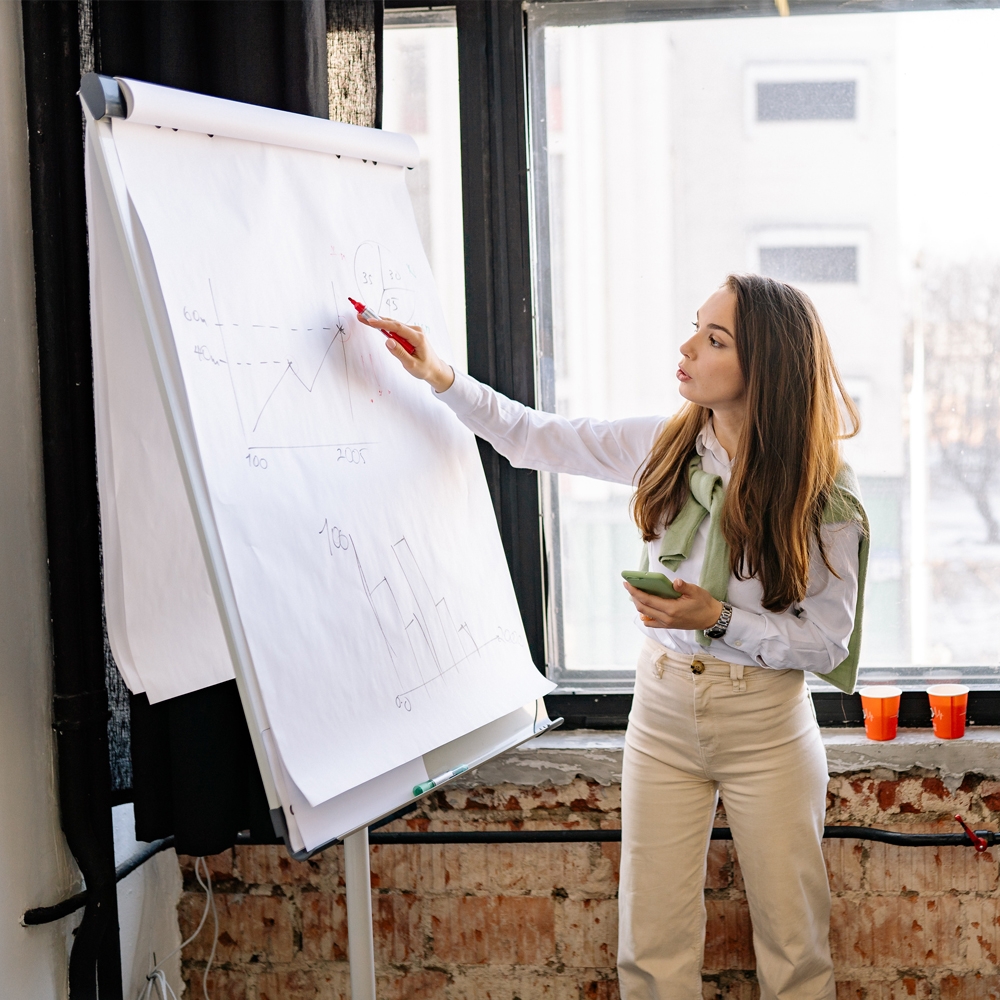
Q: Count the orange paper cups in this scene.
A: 2